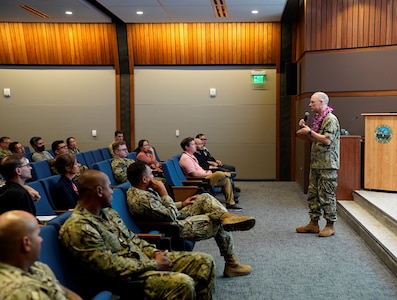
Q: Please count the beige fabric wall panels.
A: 2